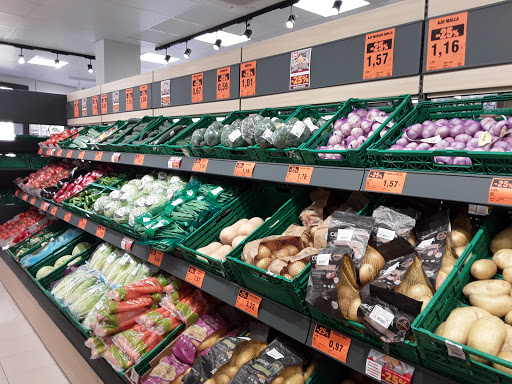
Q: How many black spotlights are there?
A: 9